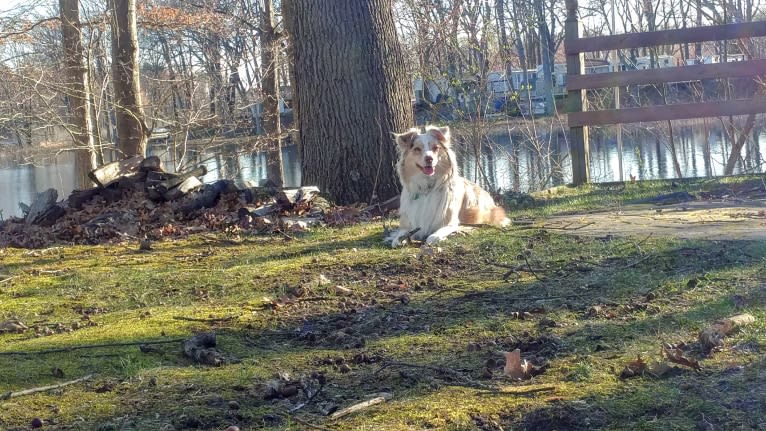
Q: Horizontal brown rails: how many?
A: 3